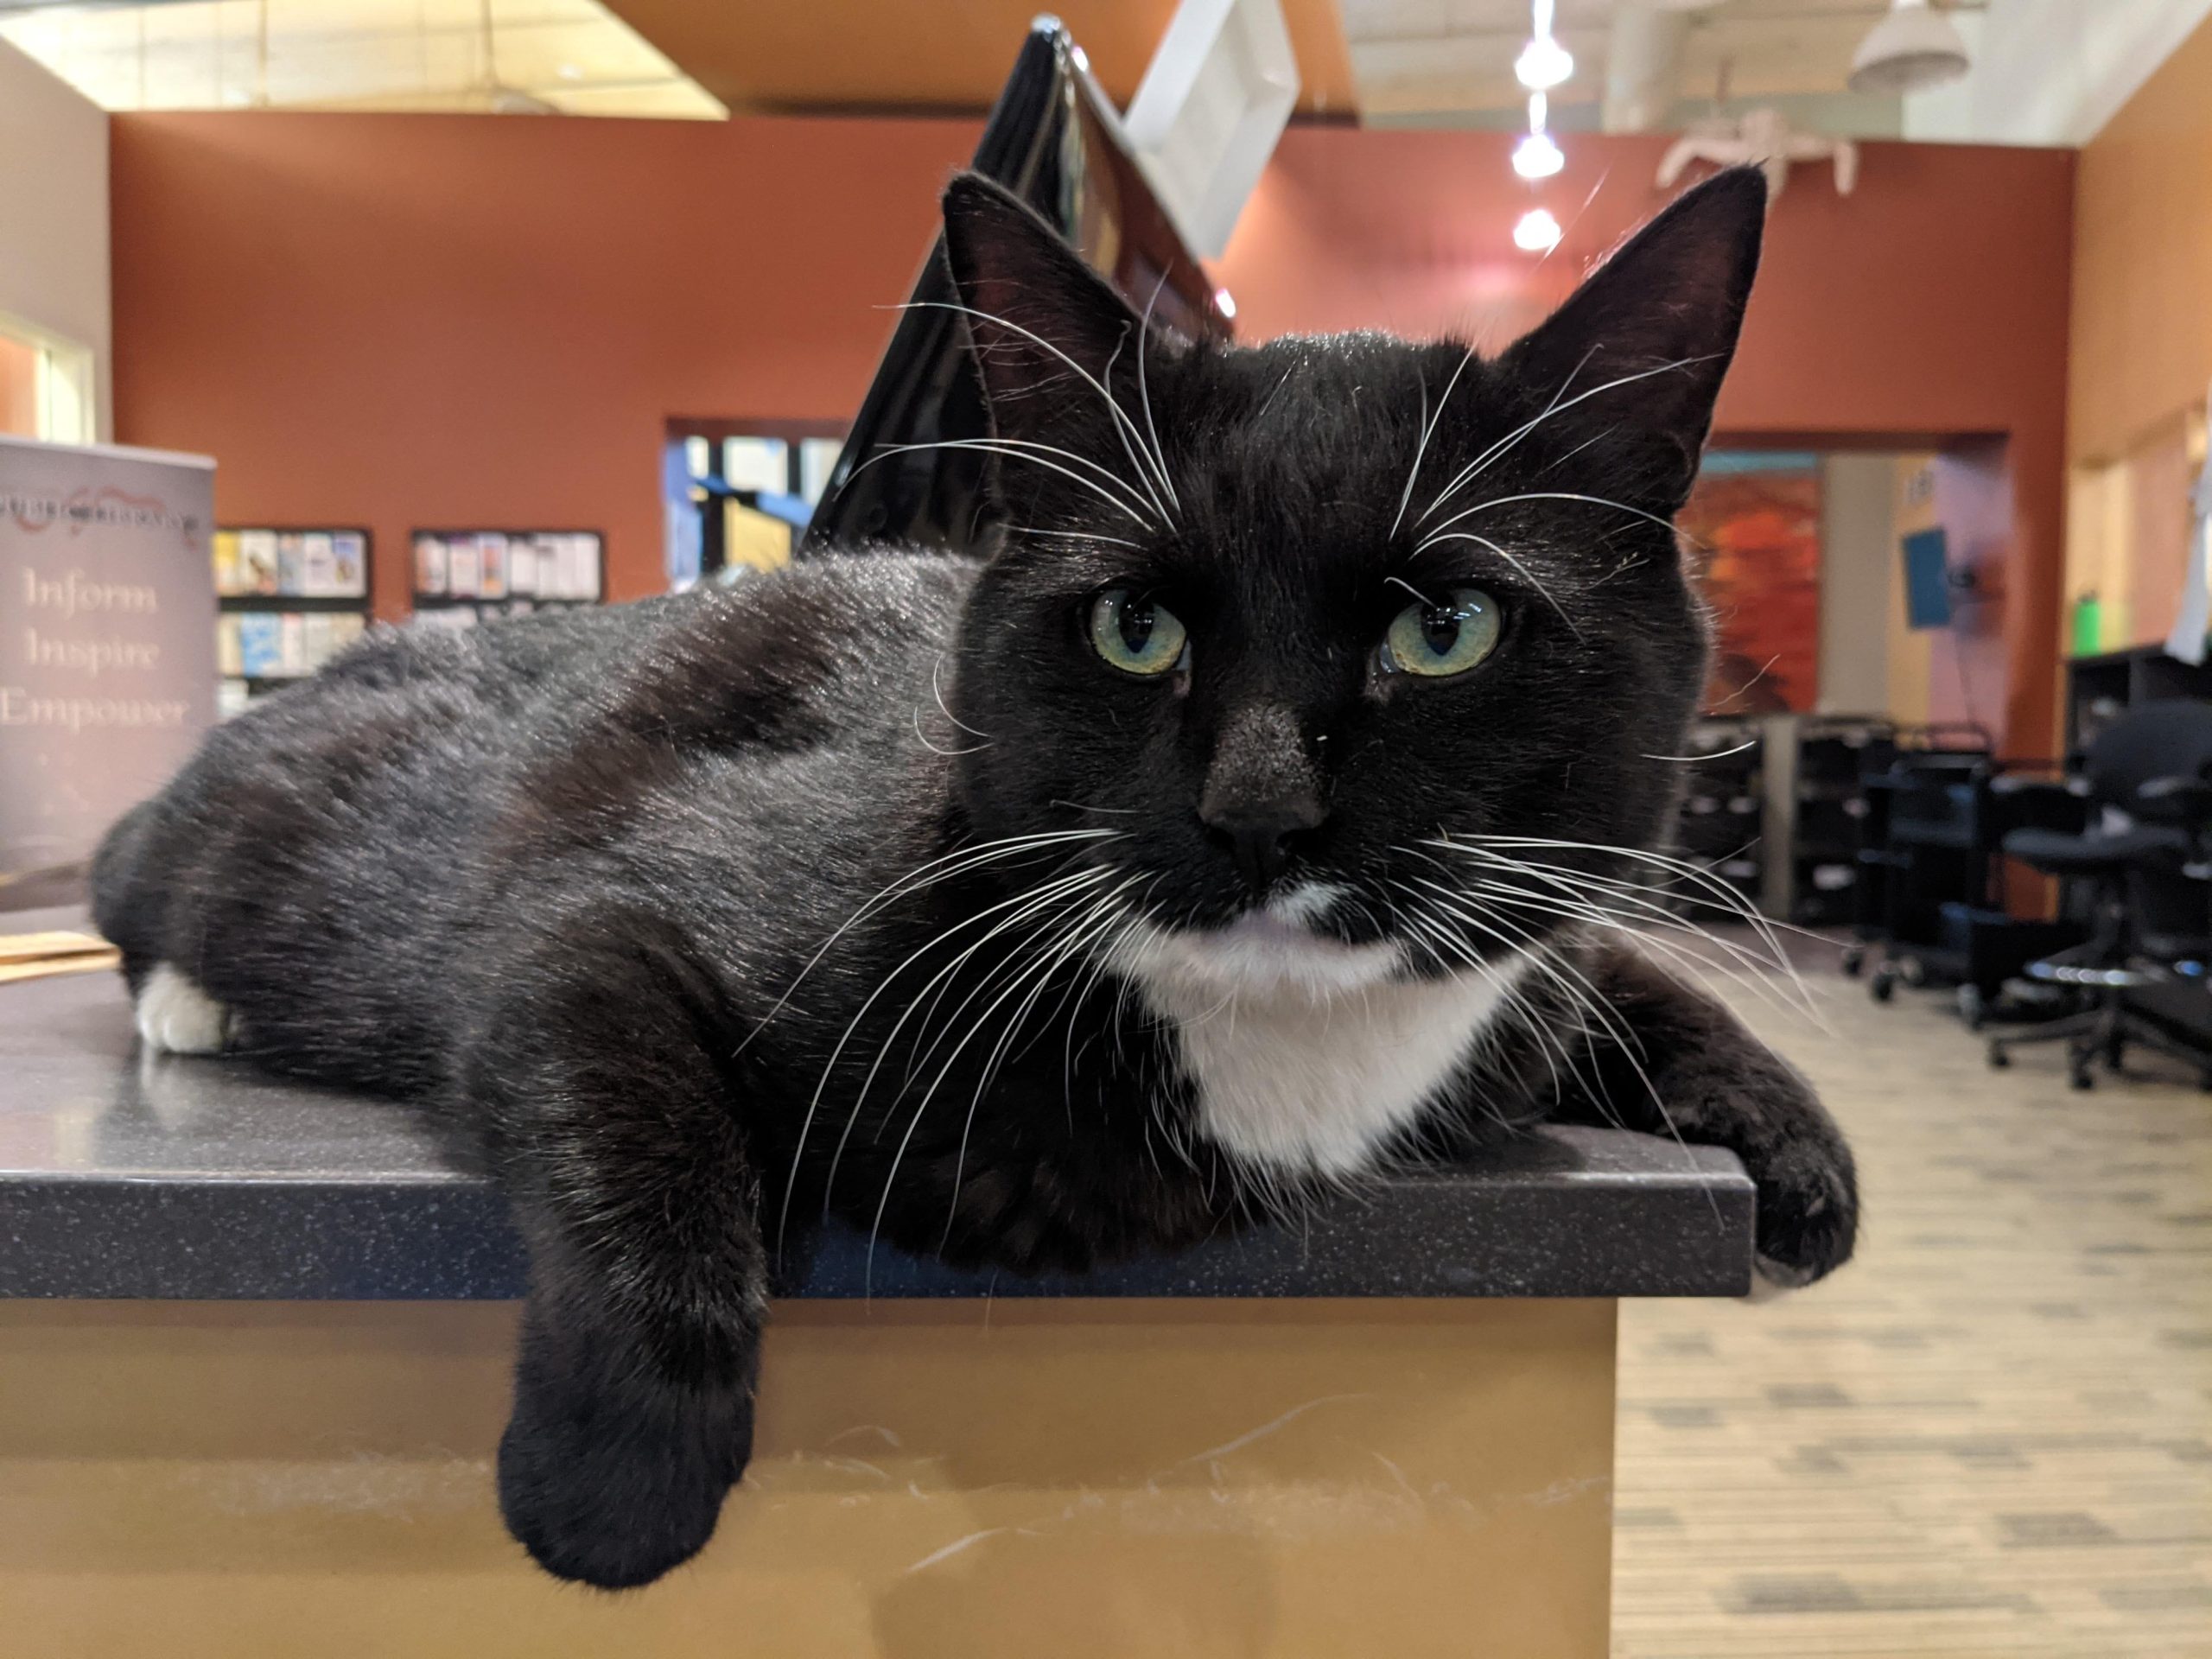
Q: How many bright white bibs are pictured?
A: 1